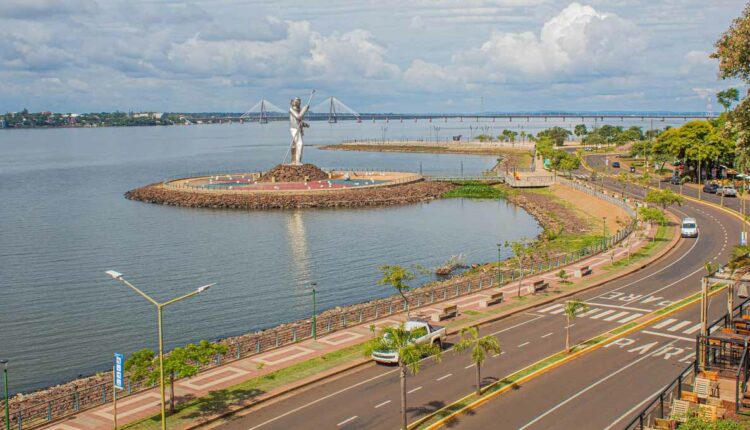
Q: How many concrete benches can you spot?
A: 4